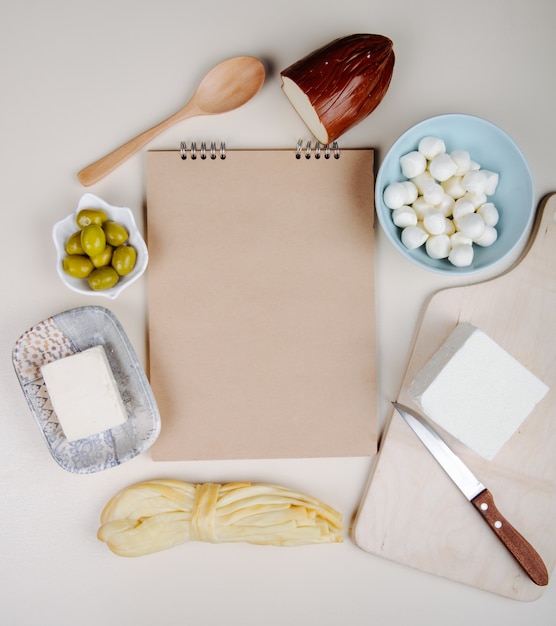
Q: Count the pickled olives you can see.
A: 8